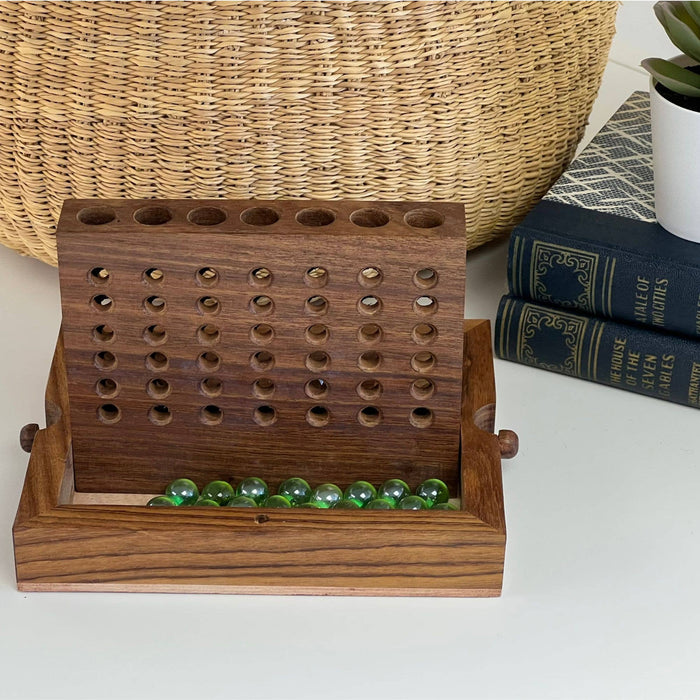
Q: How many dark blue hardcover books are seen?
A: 2